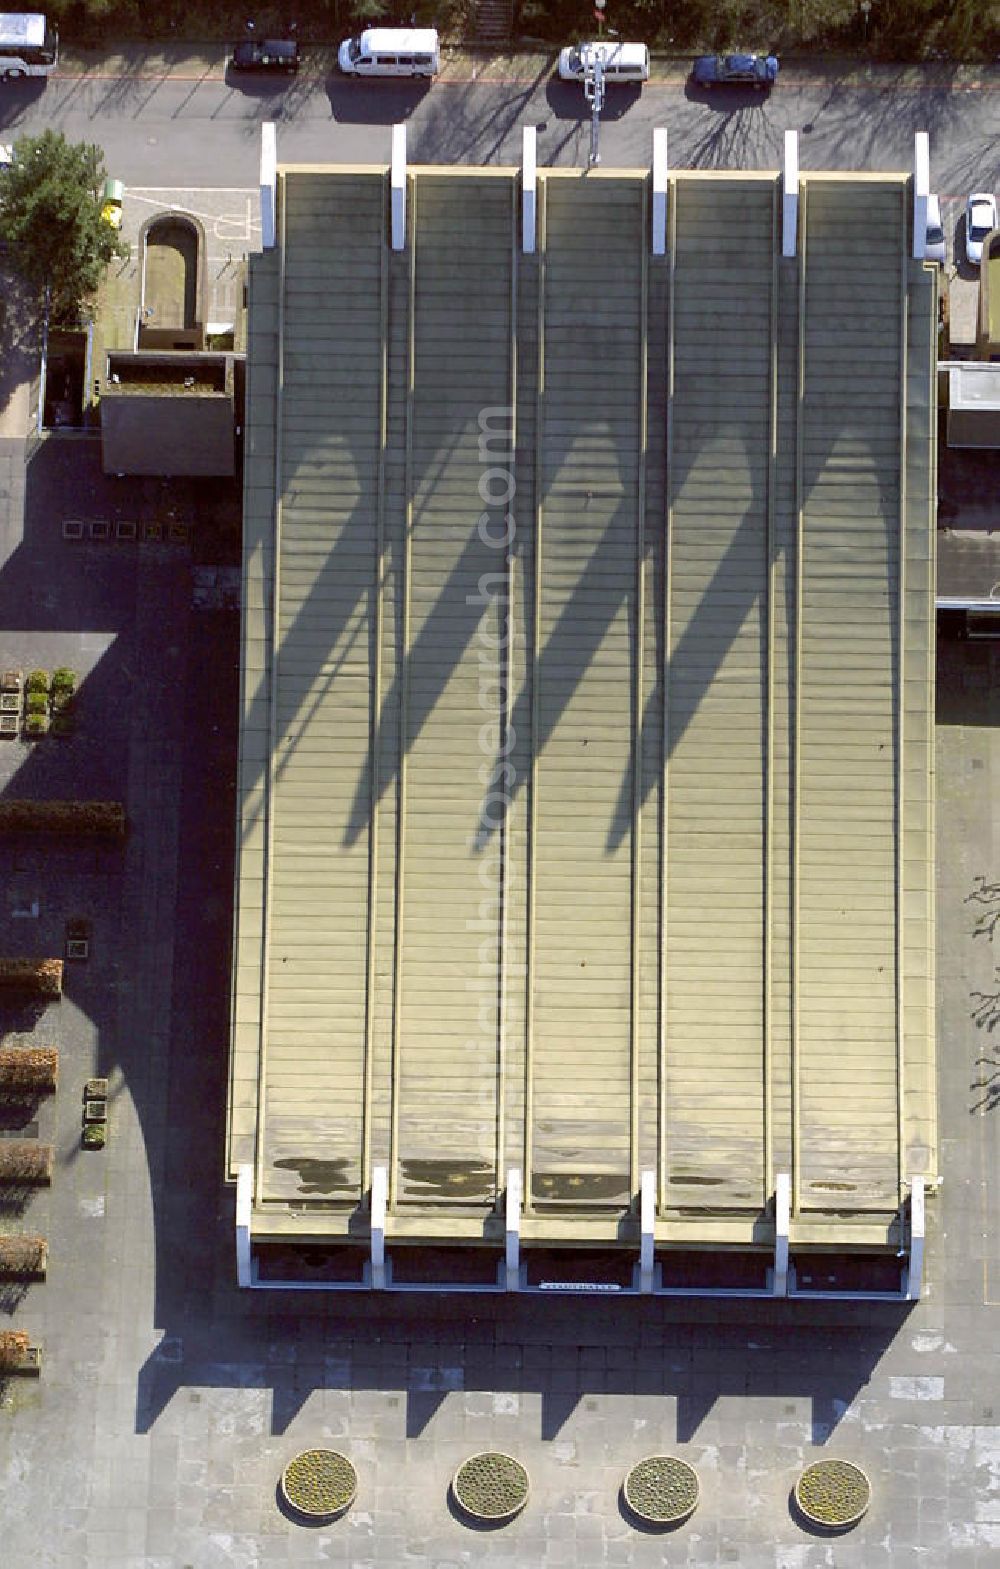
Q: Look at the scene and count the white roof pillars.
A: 12